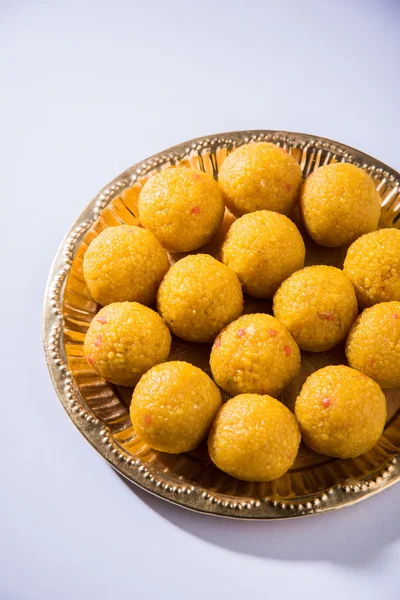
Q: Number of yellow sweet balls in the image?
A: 14